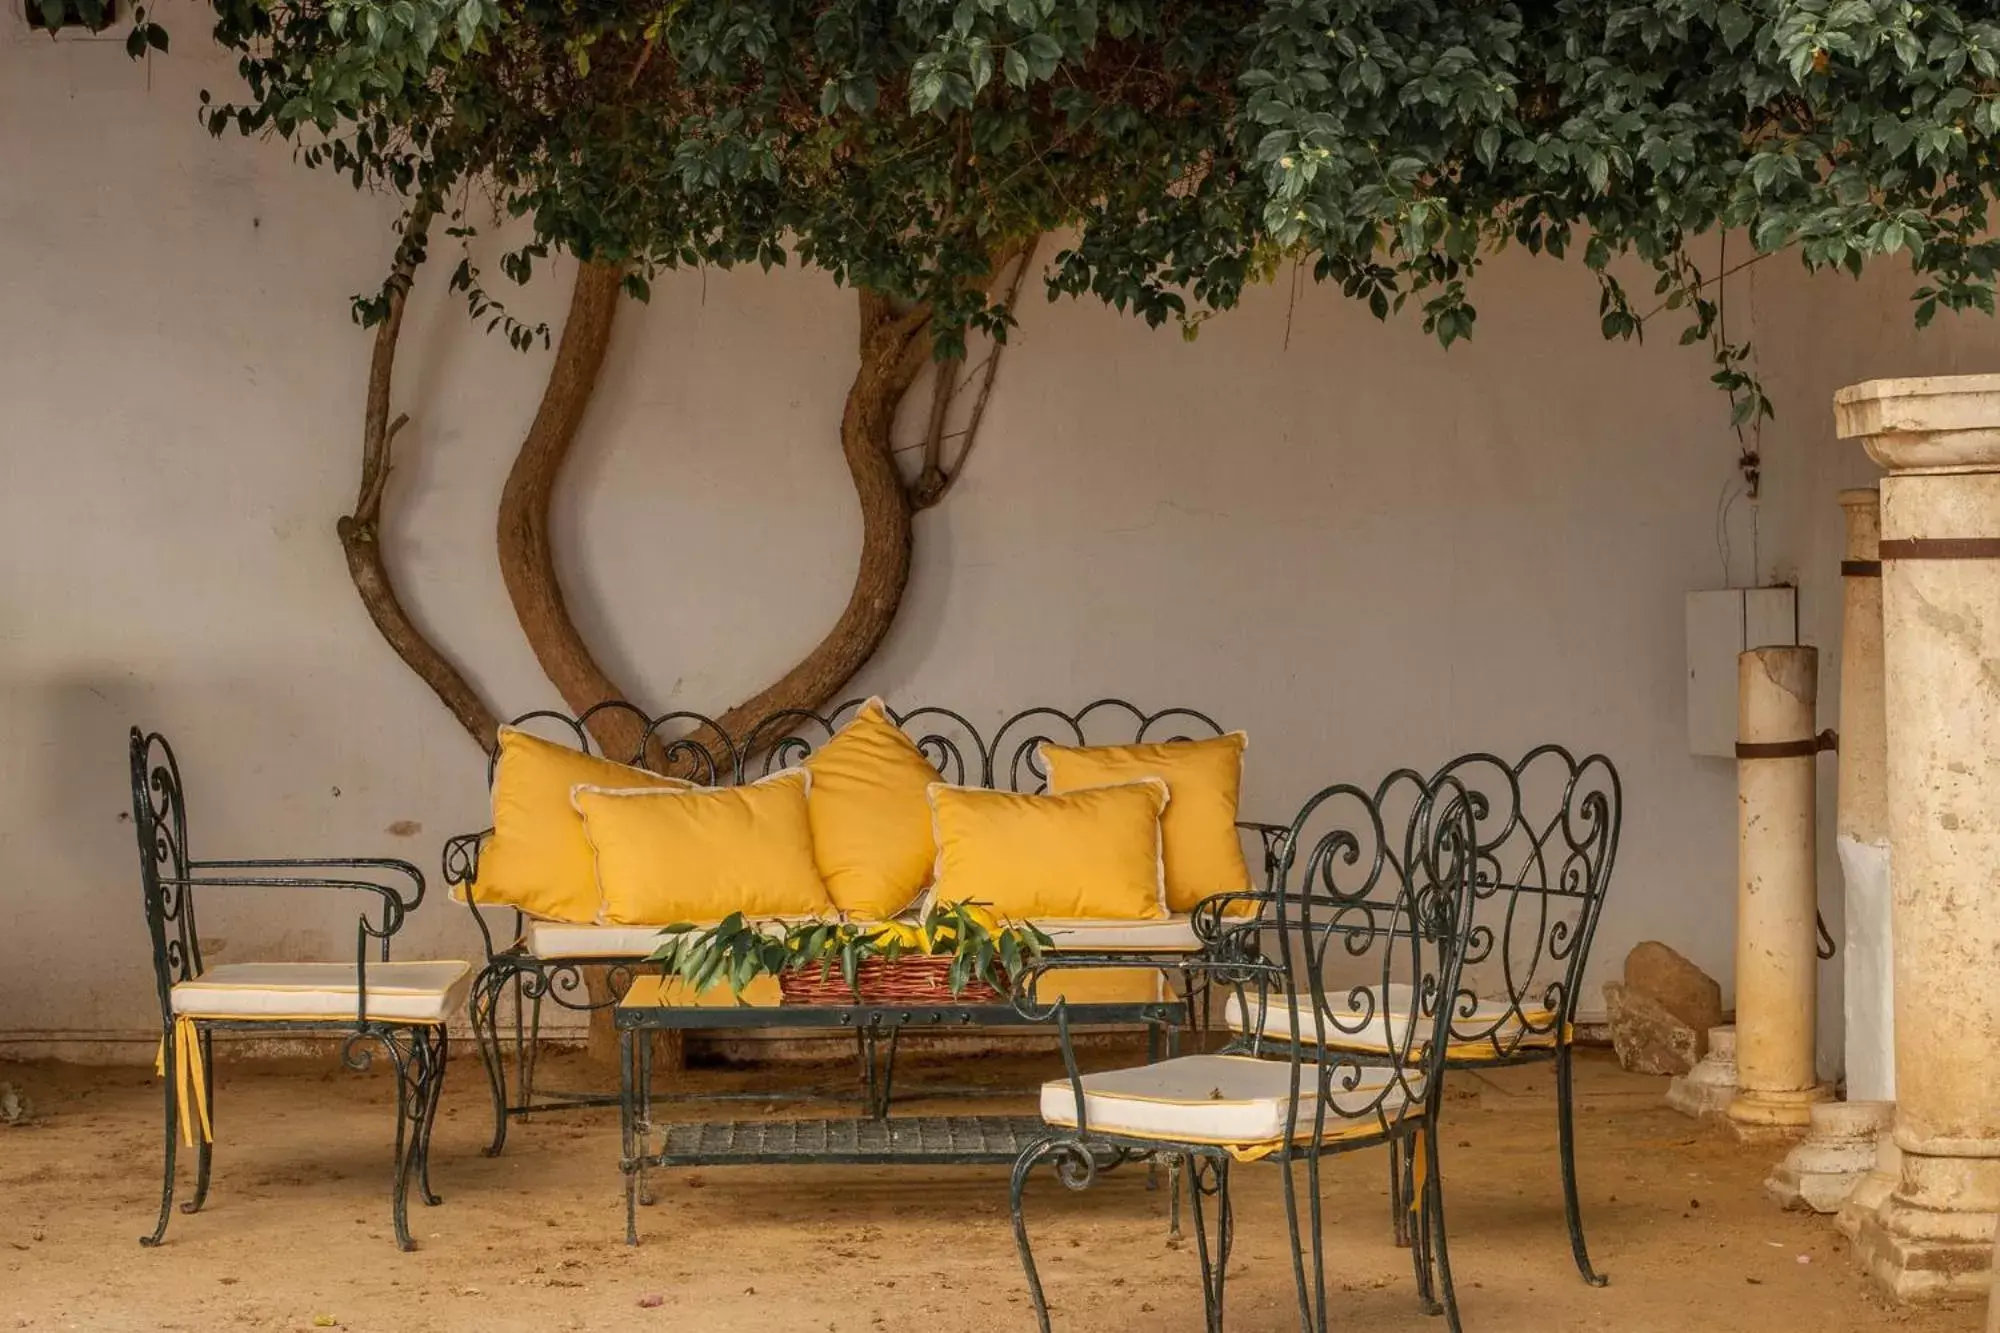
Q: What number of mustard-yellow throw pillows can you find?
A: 5